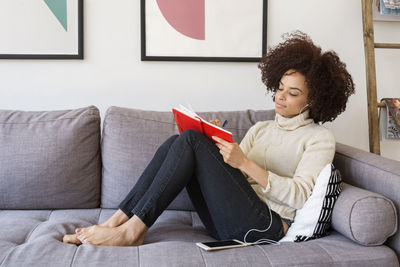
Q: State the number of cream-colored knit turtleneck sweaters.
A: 1